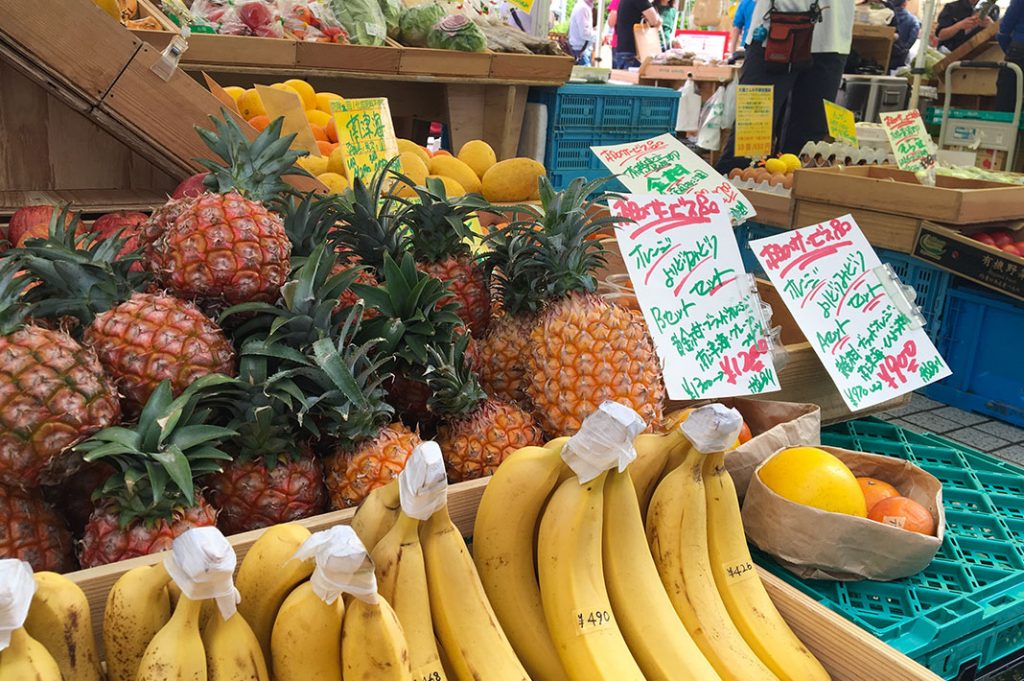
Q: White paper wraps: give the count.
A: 6